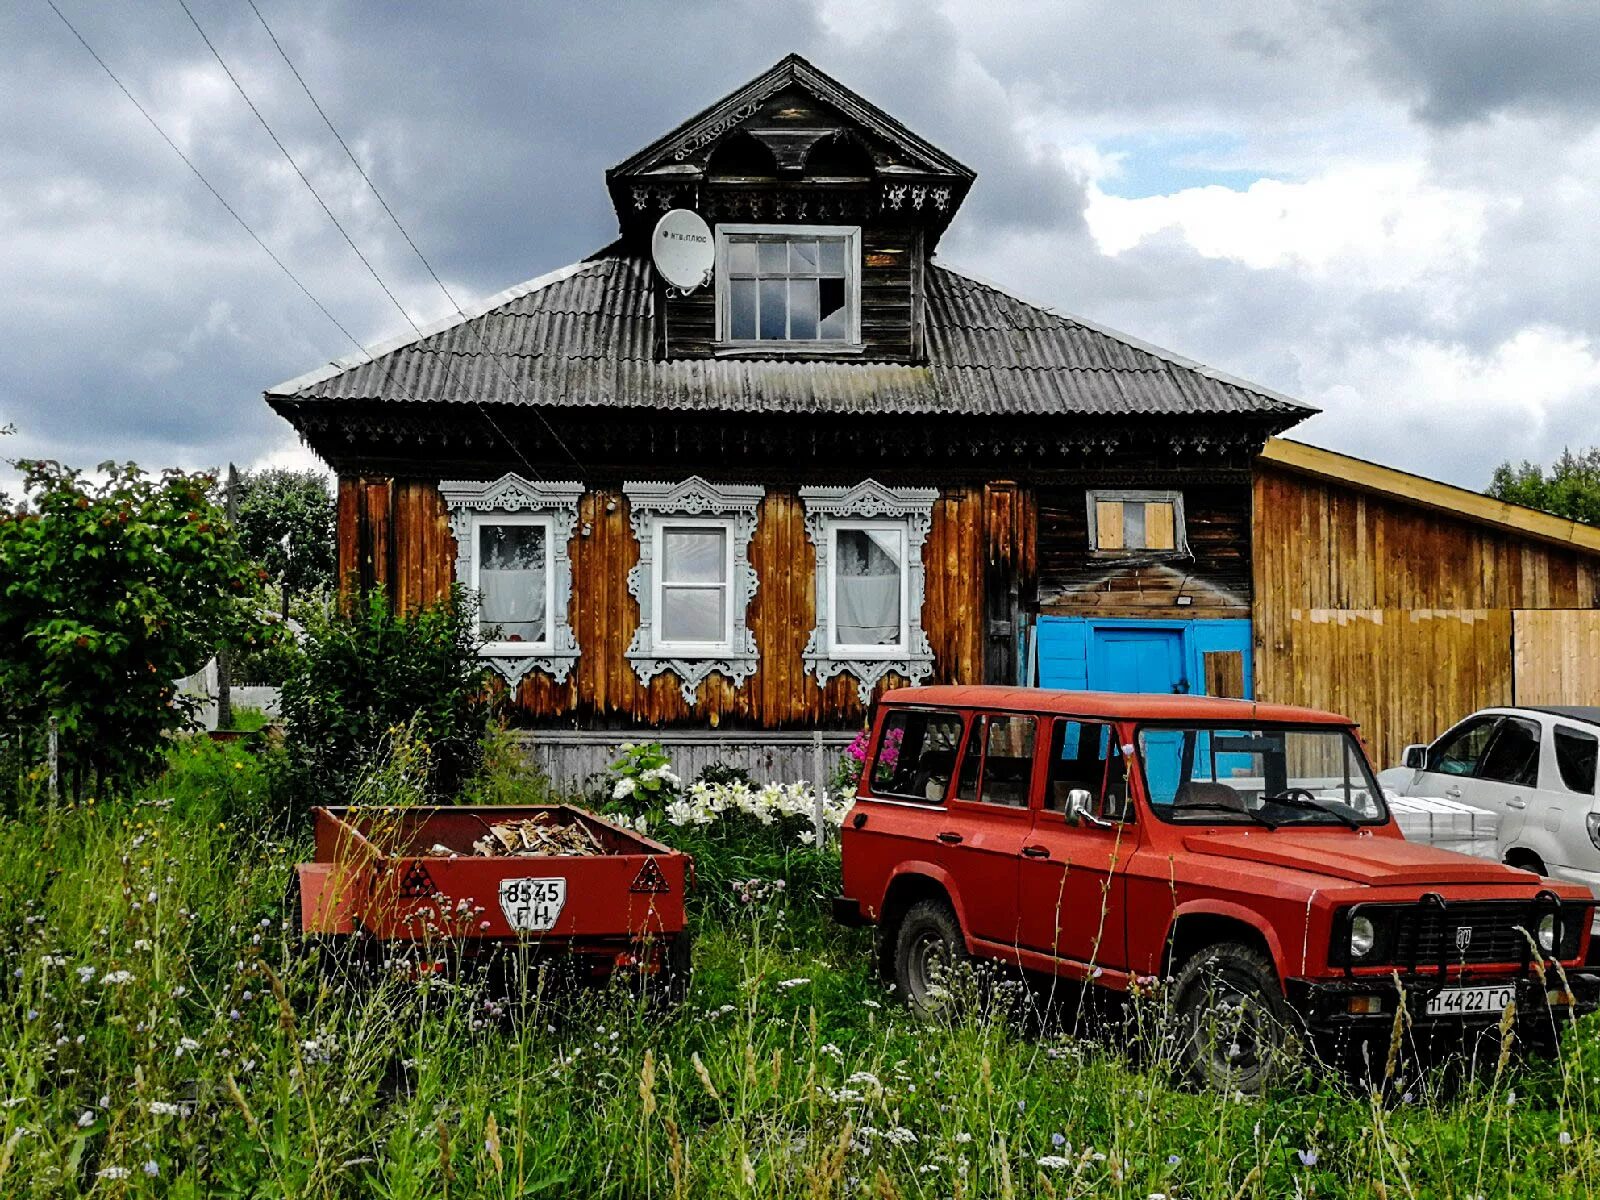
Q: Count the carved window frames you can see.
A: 3